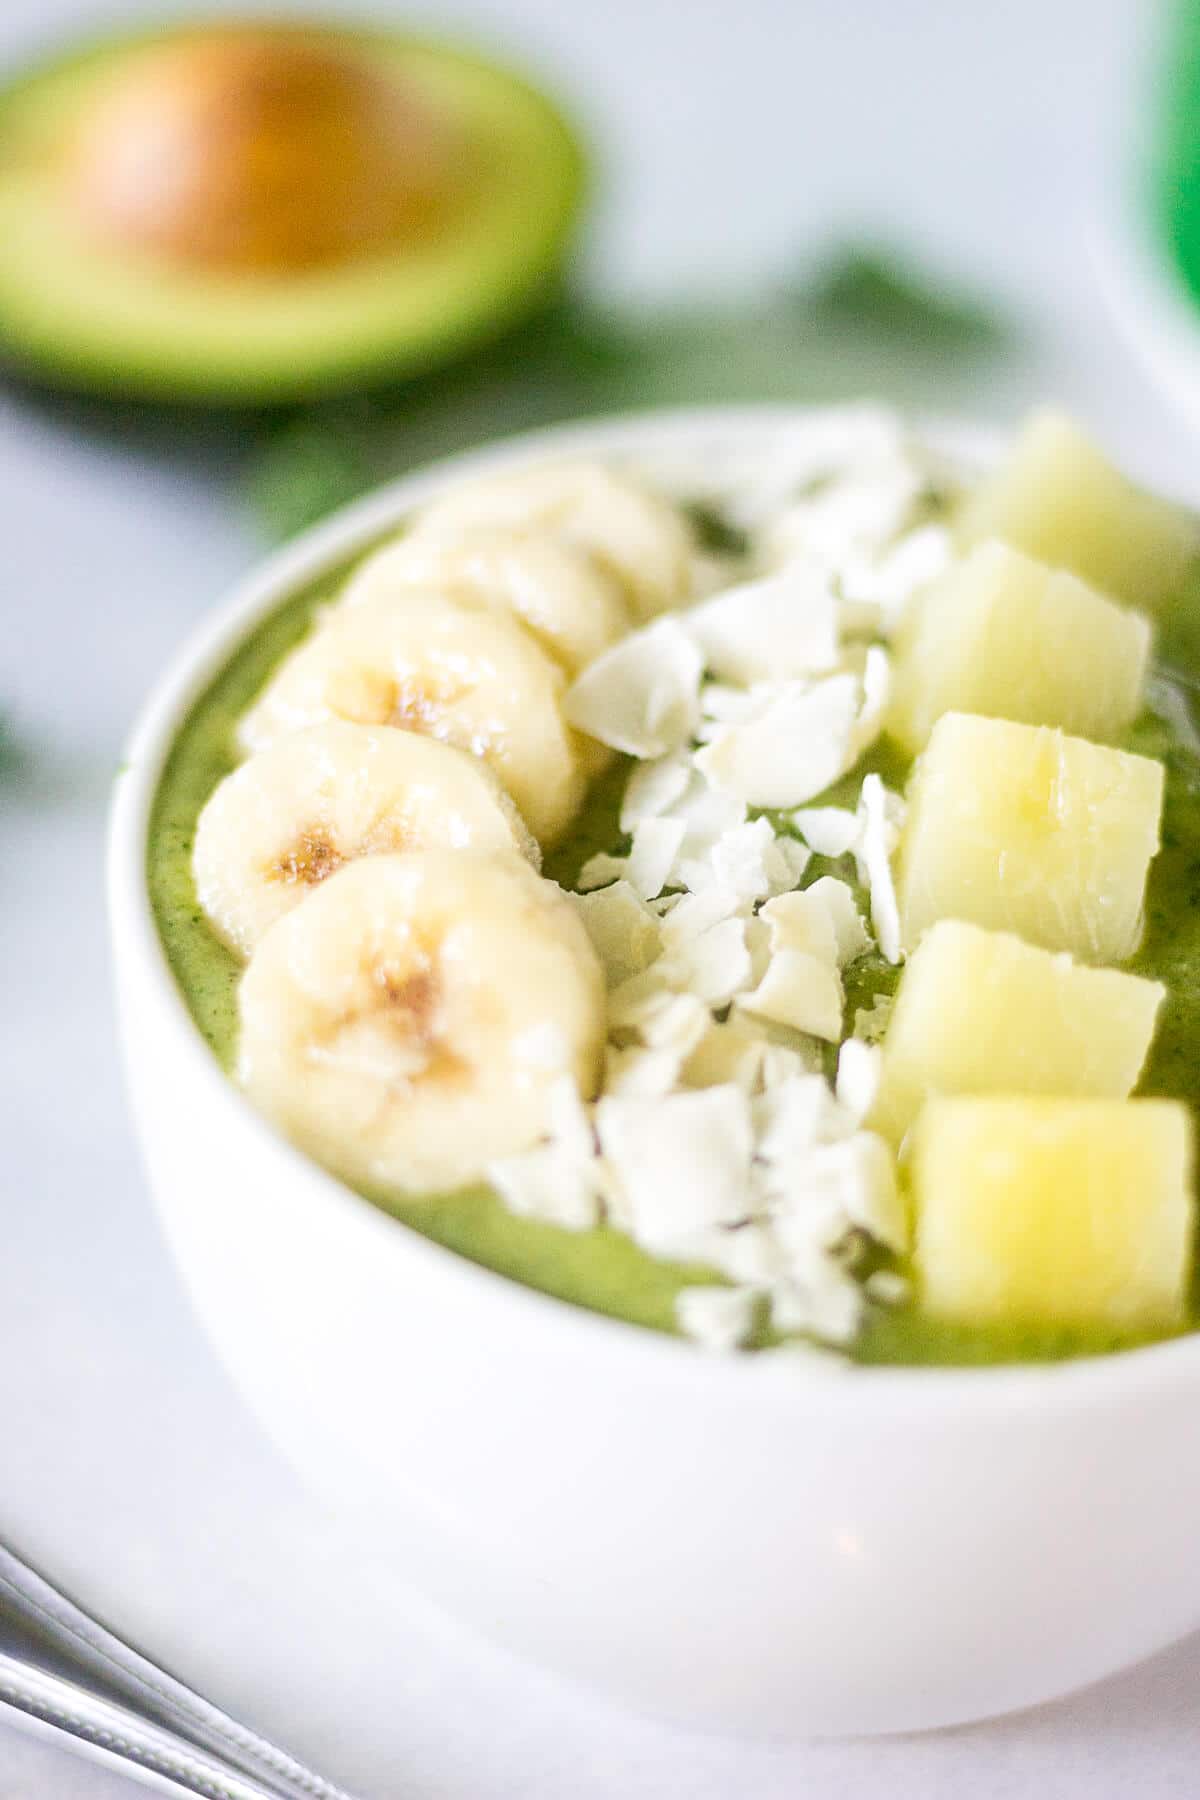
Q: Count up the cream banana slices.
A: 5